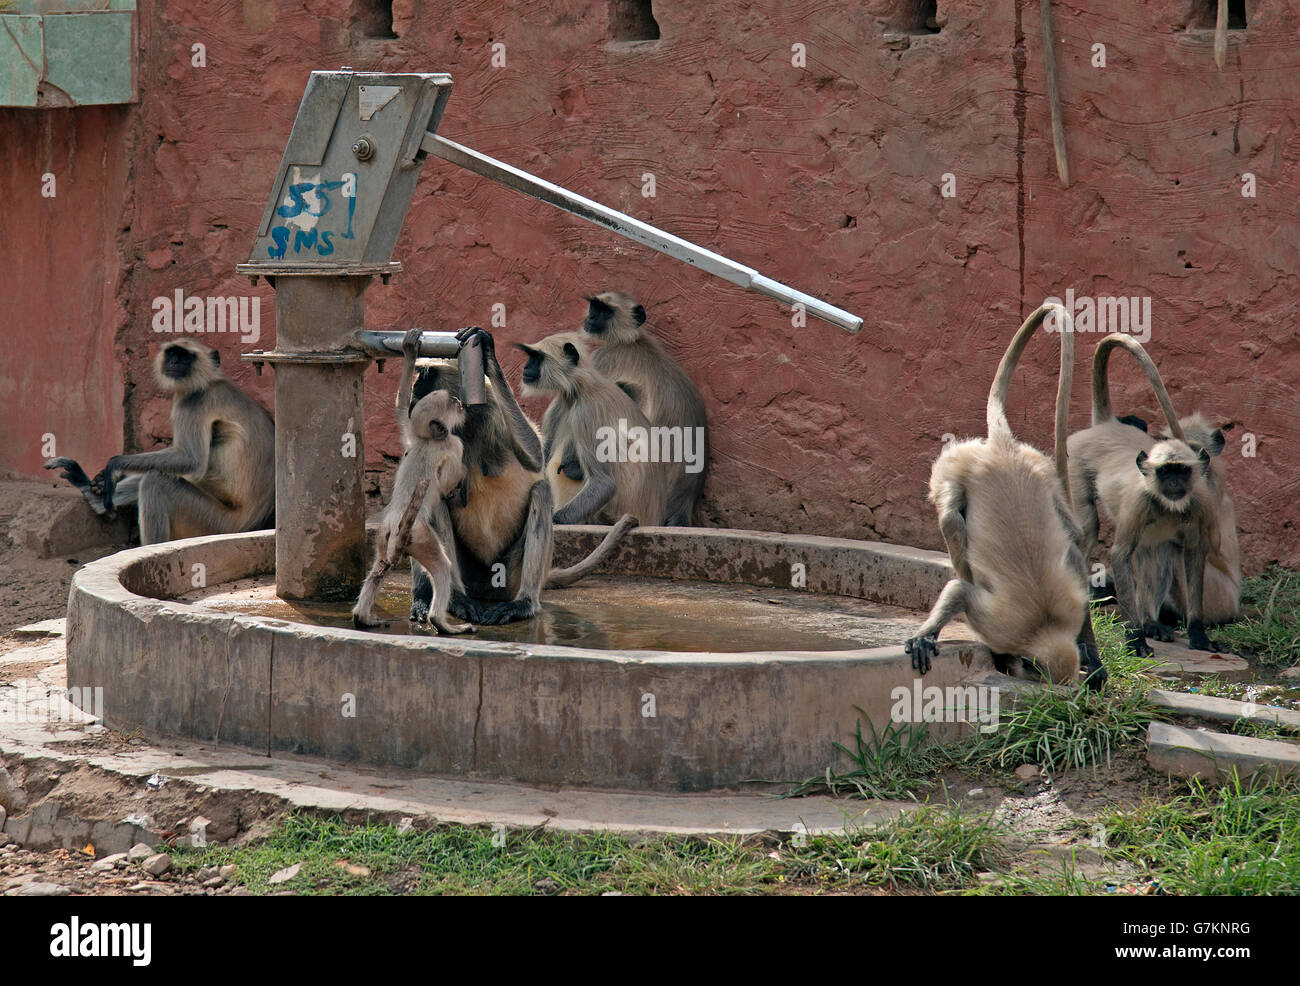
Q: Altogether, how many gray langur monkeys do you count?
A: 8